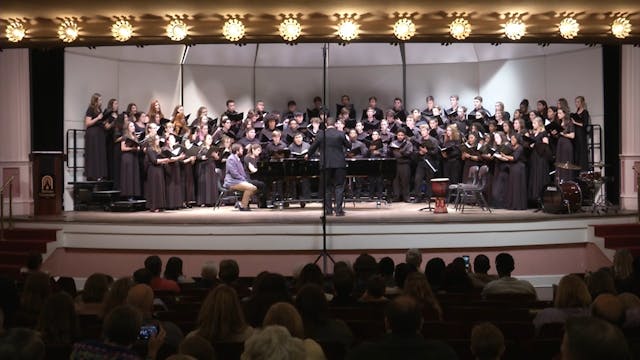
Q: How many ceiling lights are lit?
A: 12